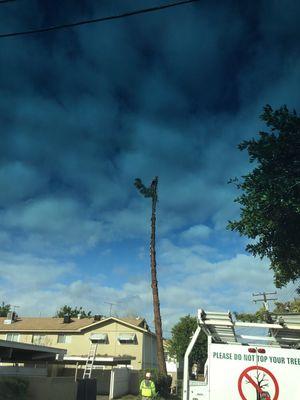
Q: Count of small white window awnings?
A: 2